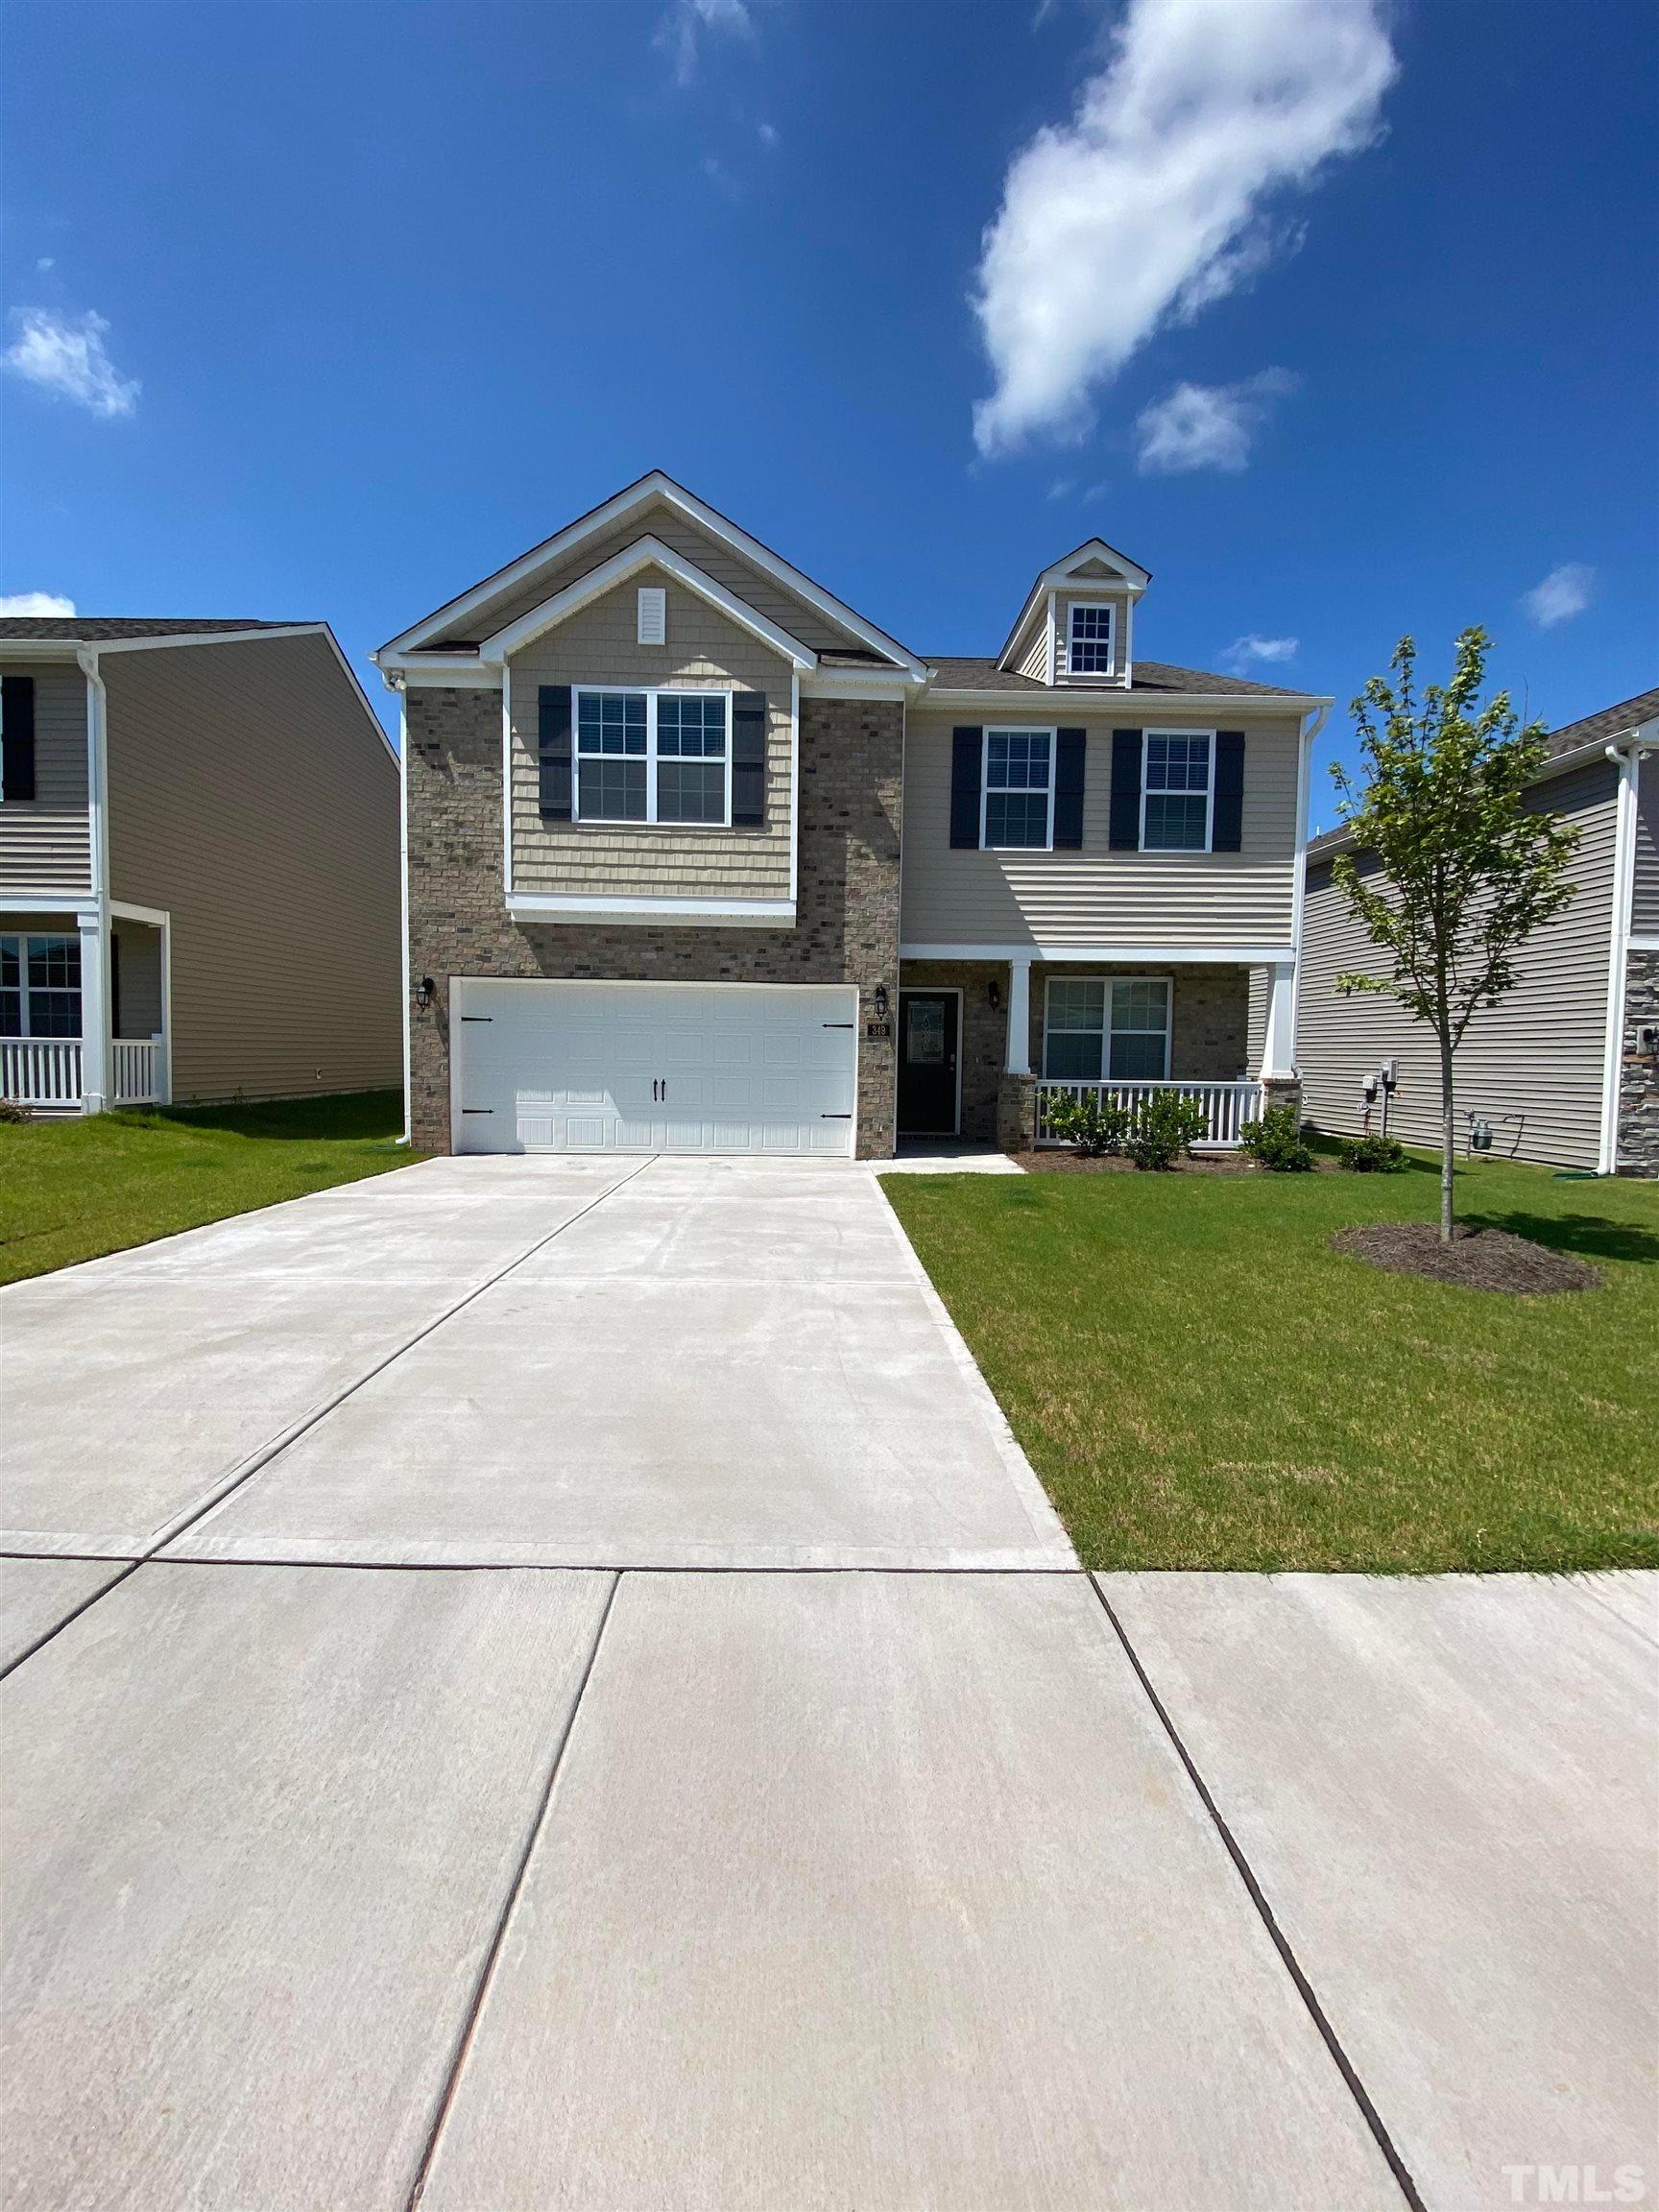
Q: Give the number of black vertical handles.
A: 2